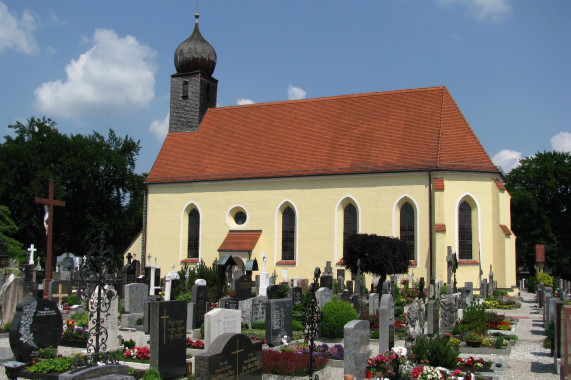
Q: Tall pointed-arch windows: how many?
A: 5